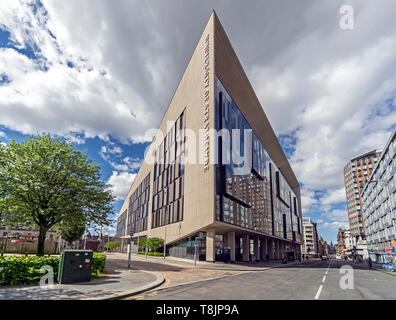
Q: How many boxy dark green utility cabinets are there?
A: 1